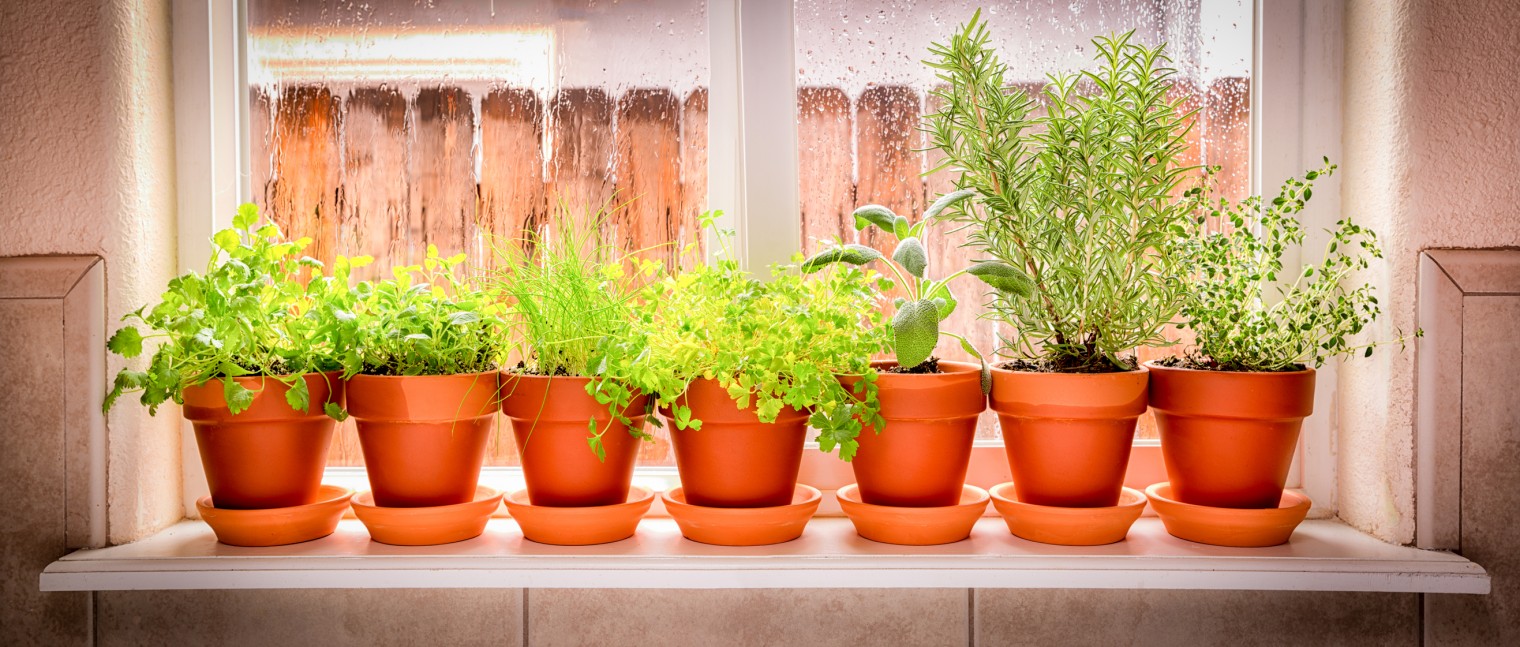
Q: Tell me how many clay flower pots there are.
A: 7